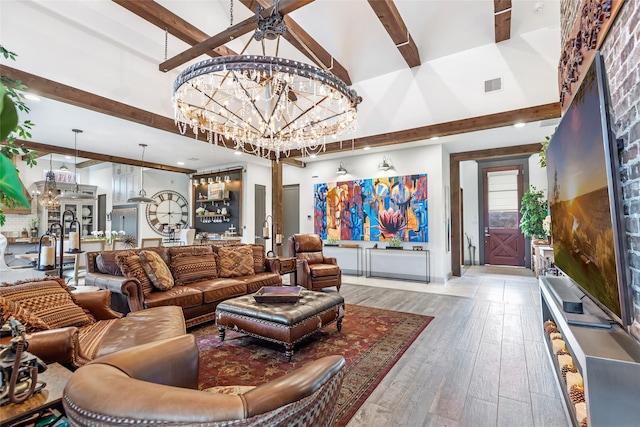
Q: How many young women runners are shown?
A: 0